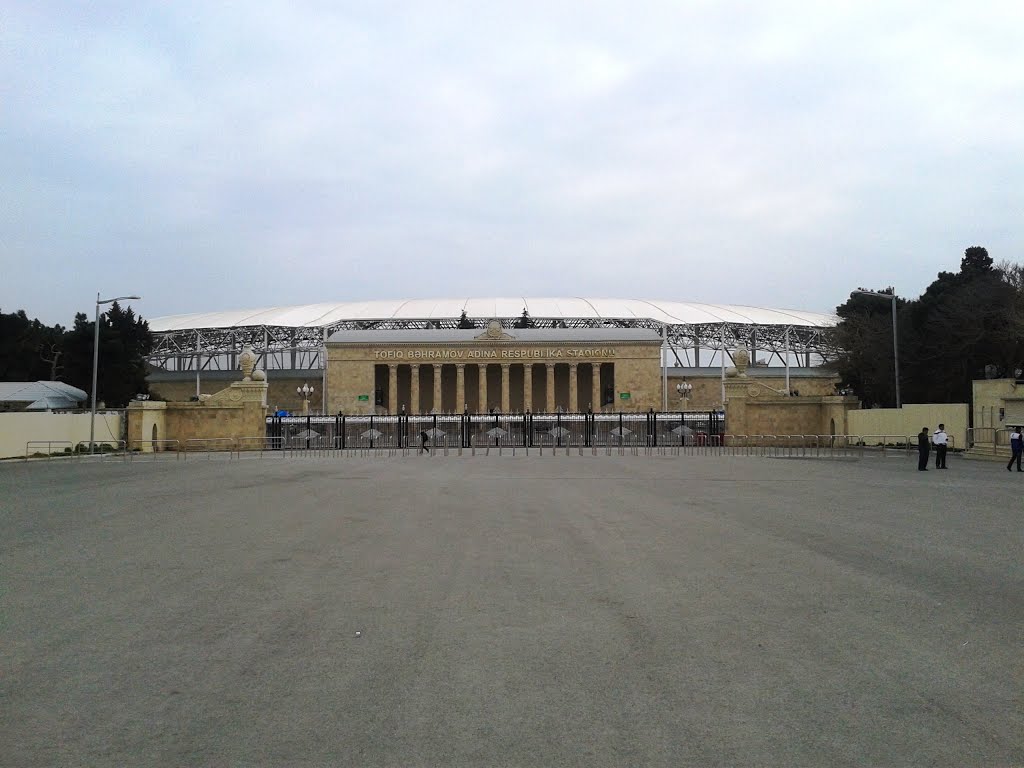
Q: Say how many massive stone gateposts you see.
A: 2